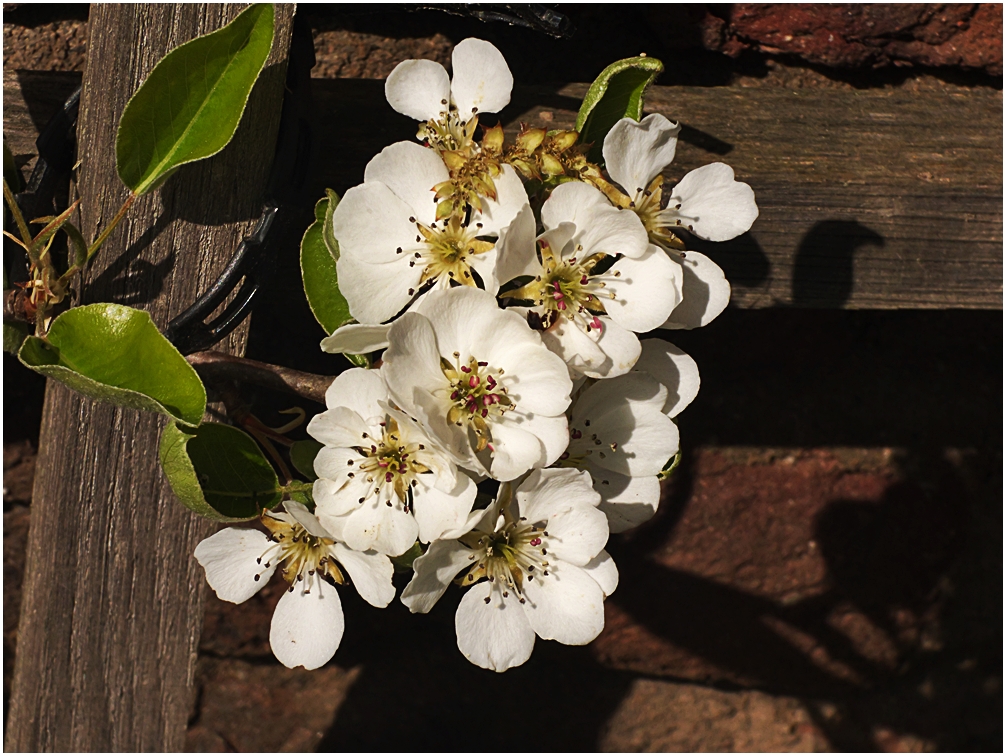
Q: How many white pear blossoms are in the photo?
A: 9